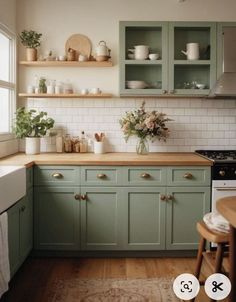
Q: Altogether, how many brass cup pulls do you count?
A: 4